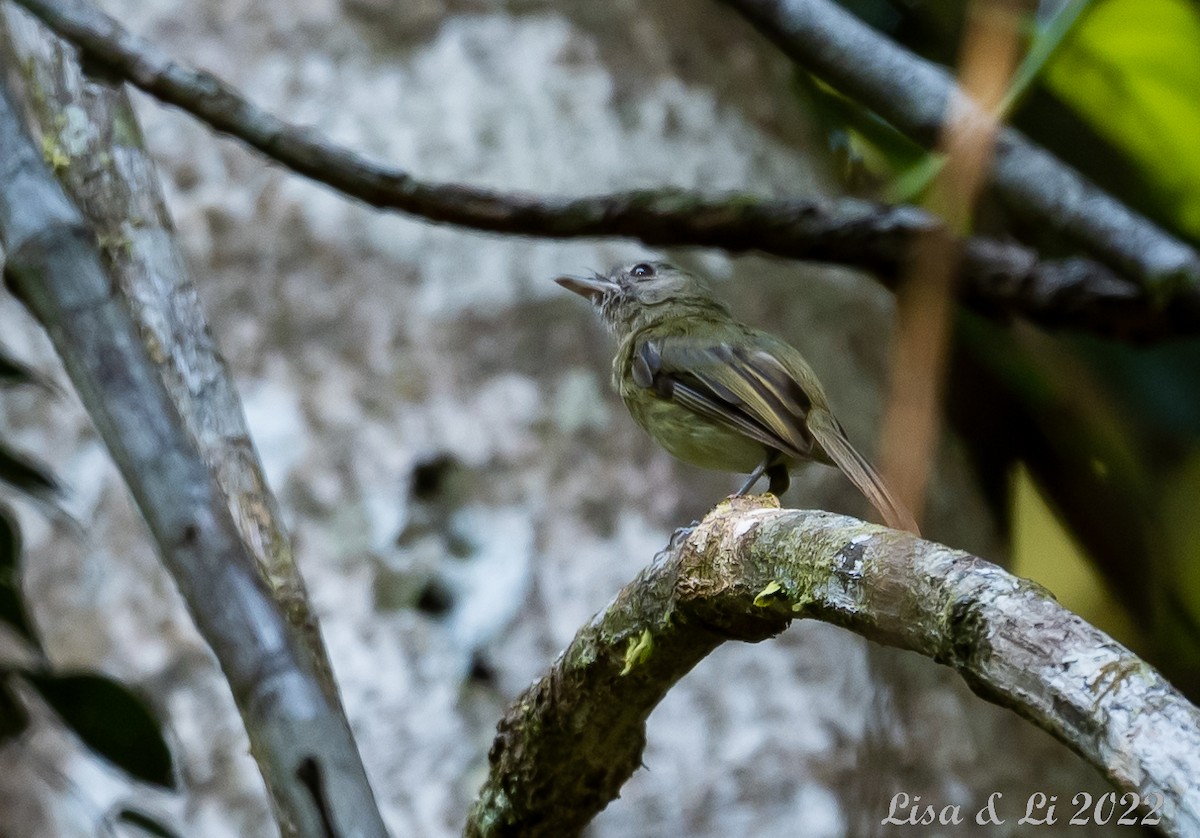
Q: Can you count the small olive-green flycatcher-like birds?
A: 1